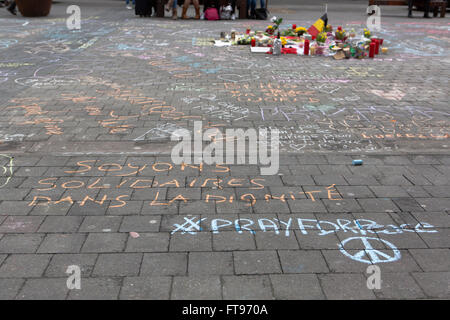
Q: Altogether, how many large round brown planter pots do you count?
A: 1